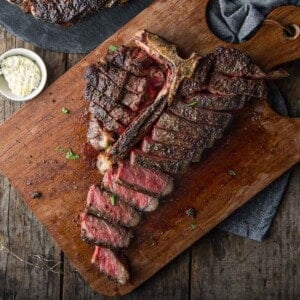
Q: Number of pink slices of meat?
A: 5